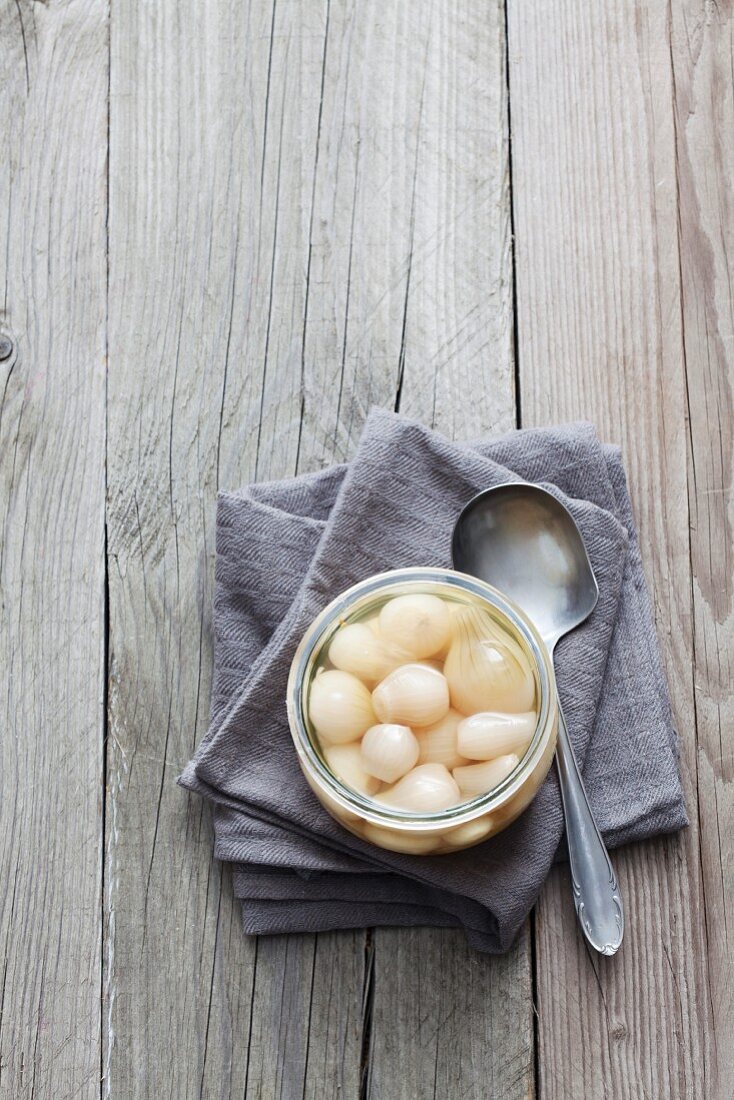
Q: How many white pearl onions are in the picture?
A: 11